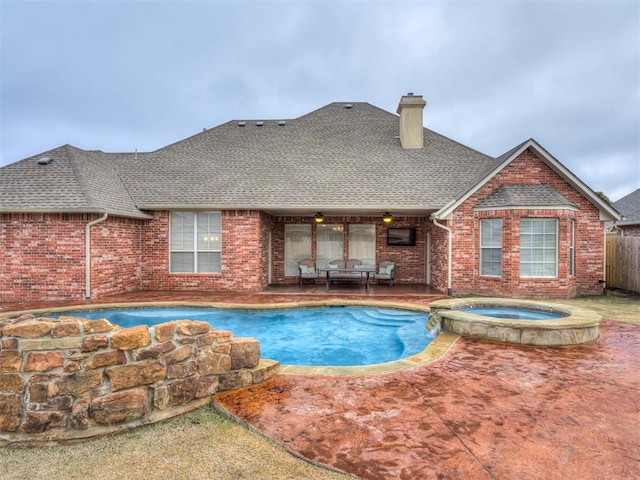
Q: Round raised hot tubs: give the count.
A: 1